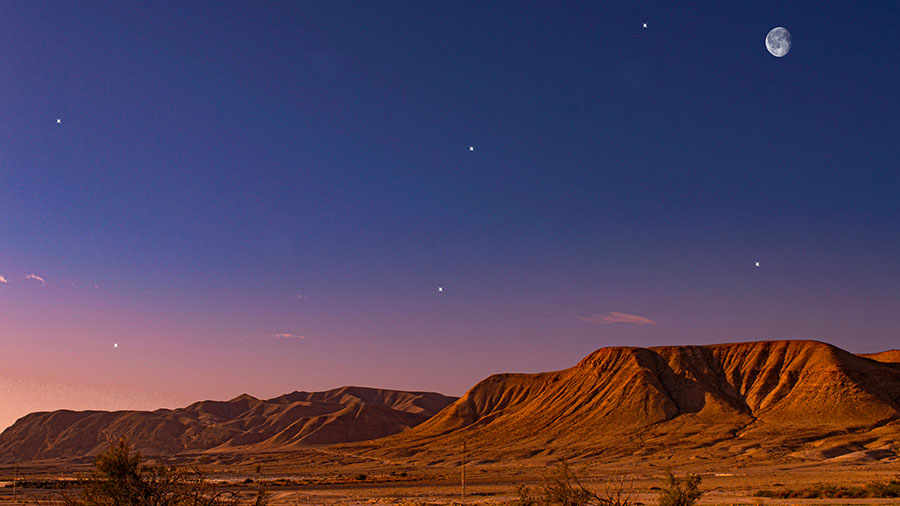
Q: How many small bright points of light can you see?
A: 6